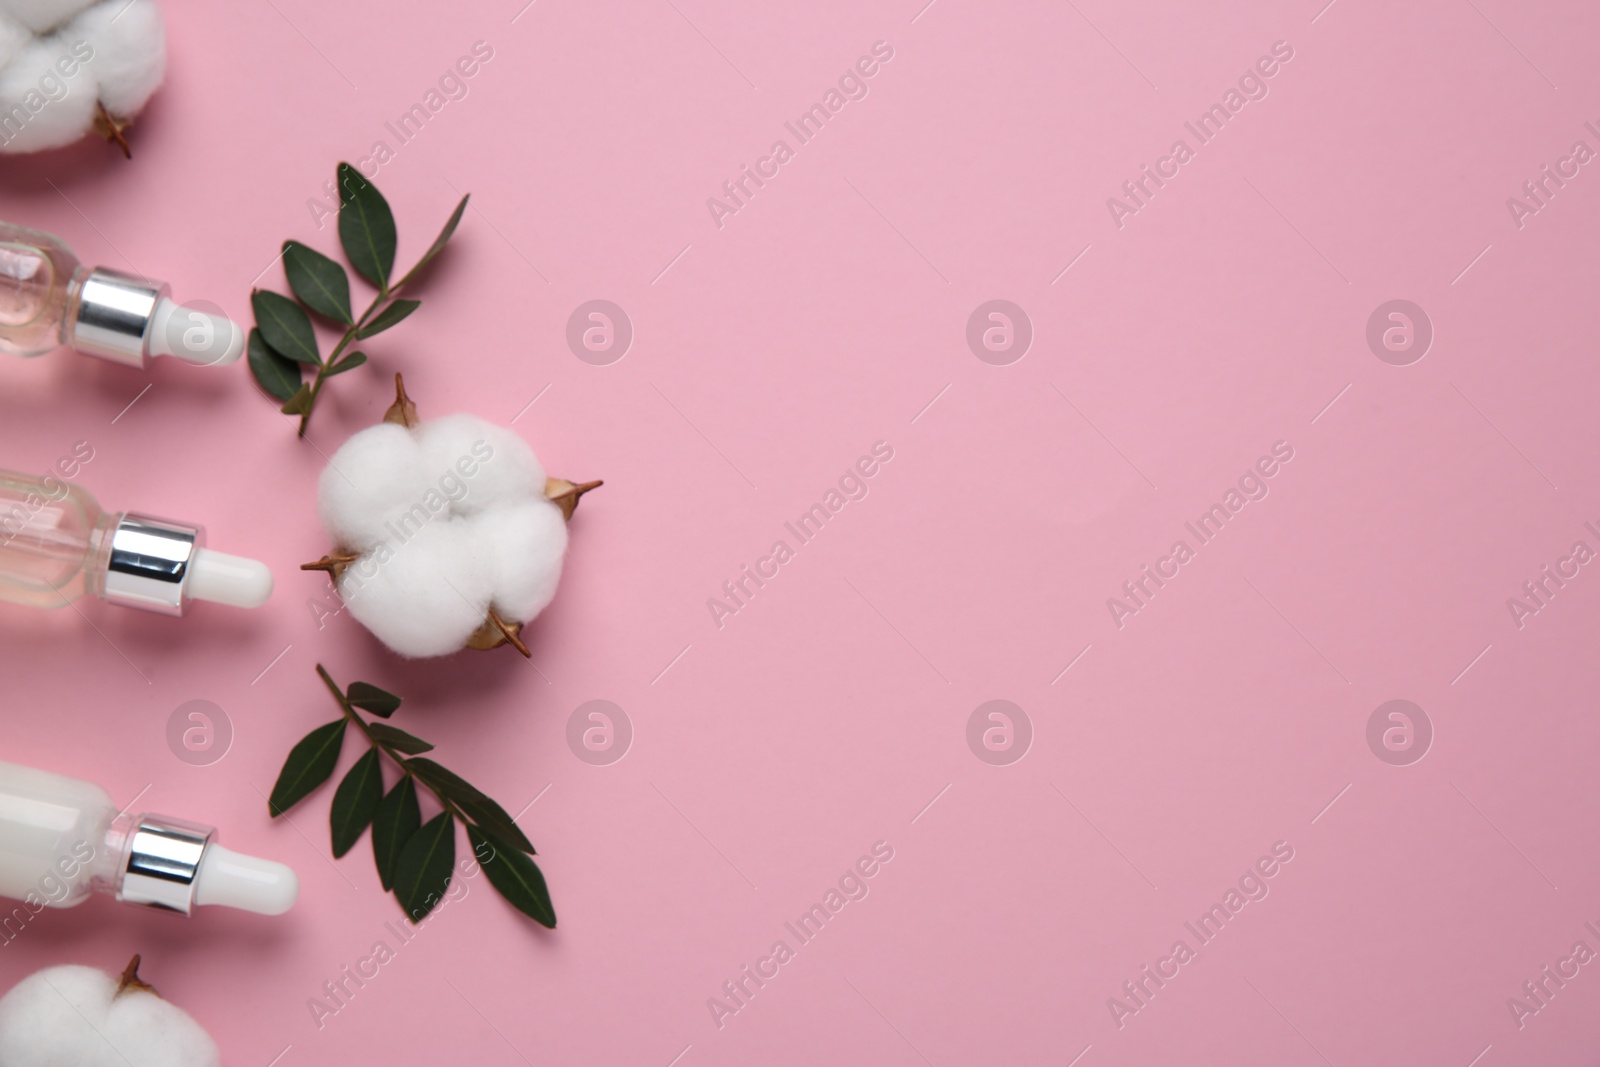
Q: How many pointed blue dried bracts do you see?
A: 0